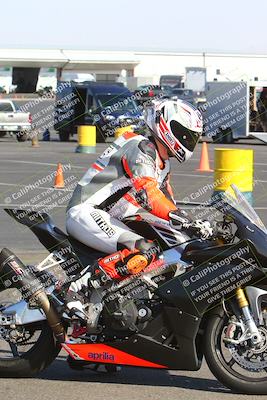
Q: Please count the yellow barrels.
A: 3